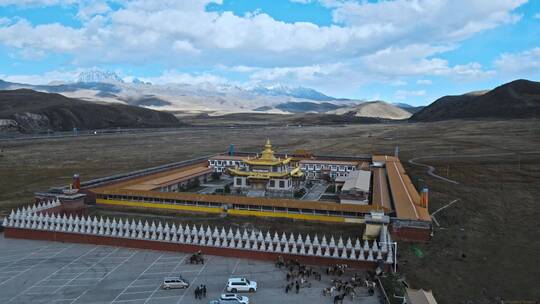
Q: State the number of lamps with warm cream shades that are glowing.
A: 0